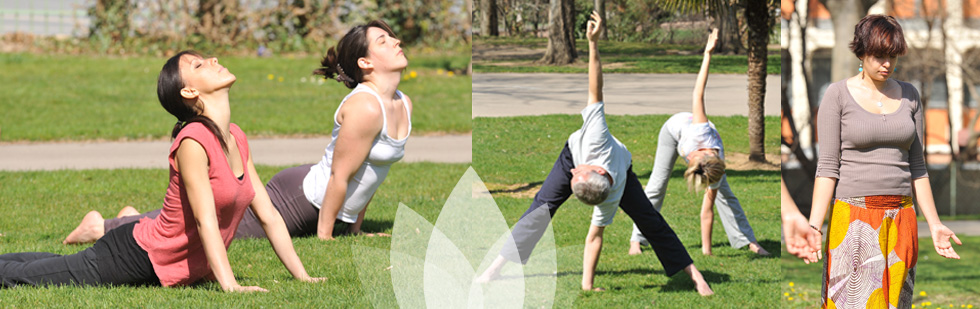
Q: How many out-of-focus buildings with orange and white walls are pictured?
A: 1